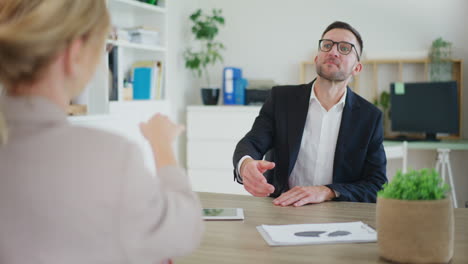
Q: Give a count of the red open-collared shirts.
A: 0